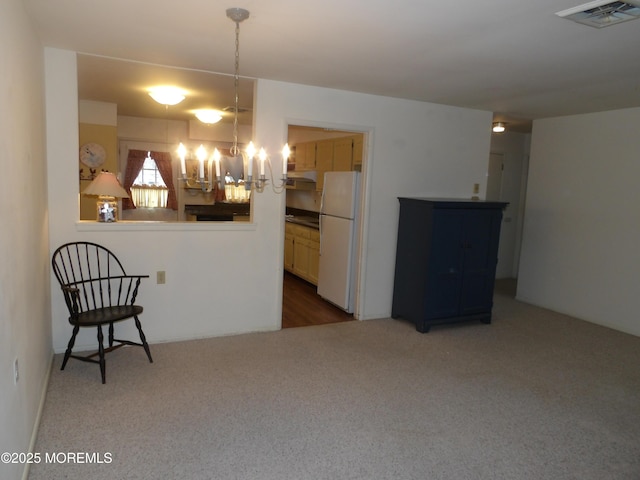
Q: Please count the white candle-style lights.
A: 6